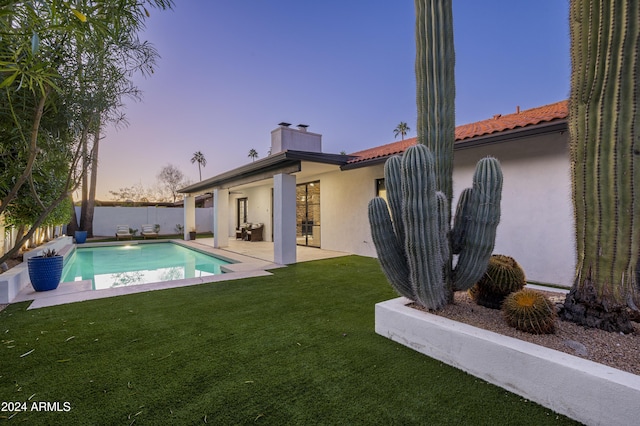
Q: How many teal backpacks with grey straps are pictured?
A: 0